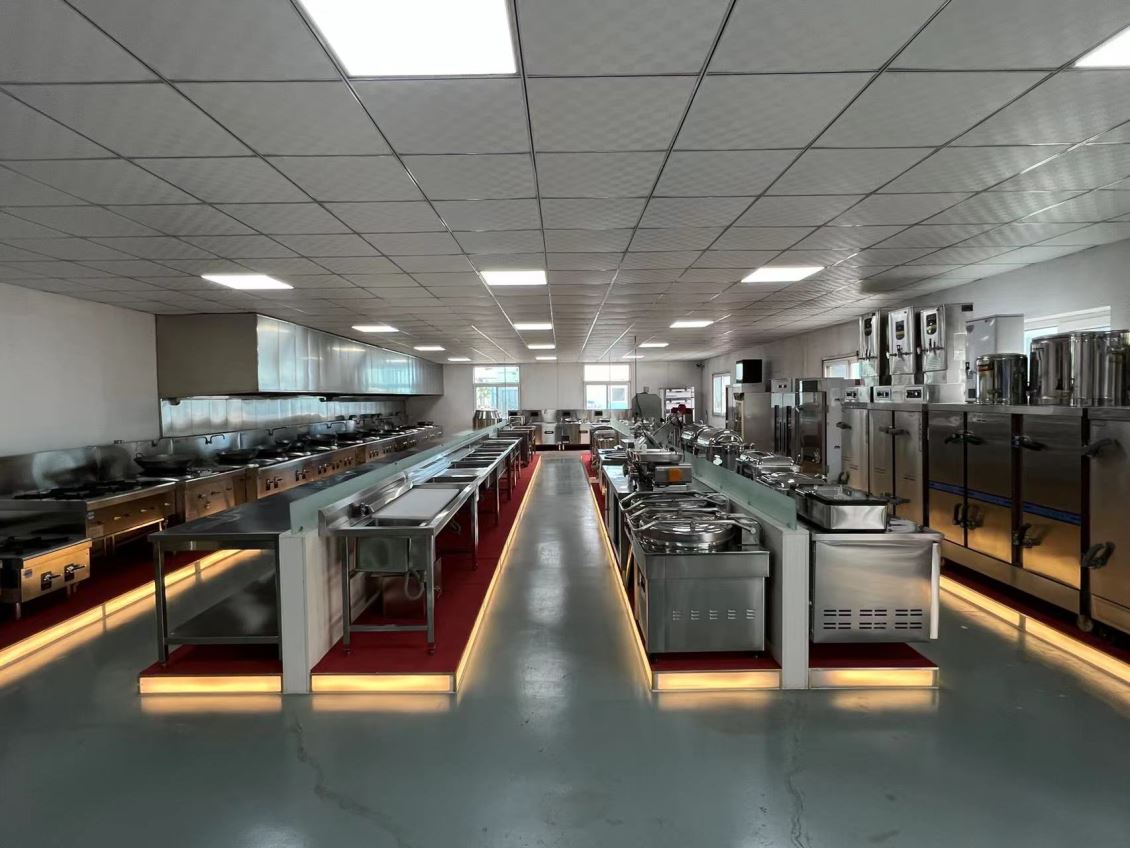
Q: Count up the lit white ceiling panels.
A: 14